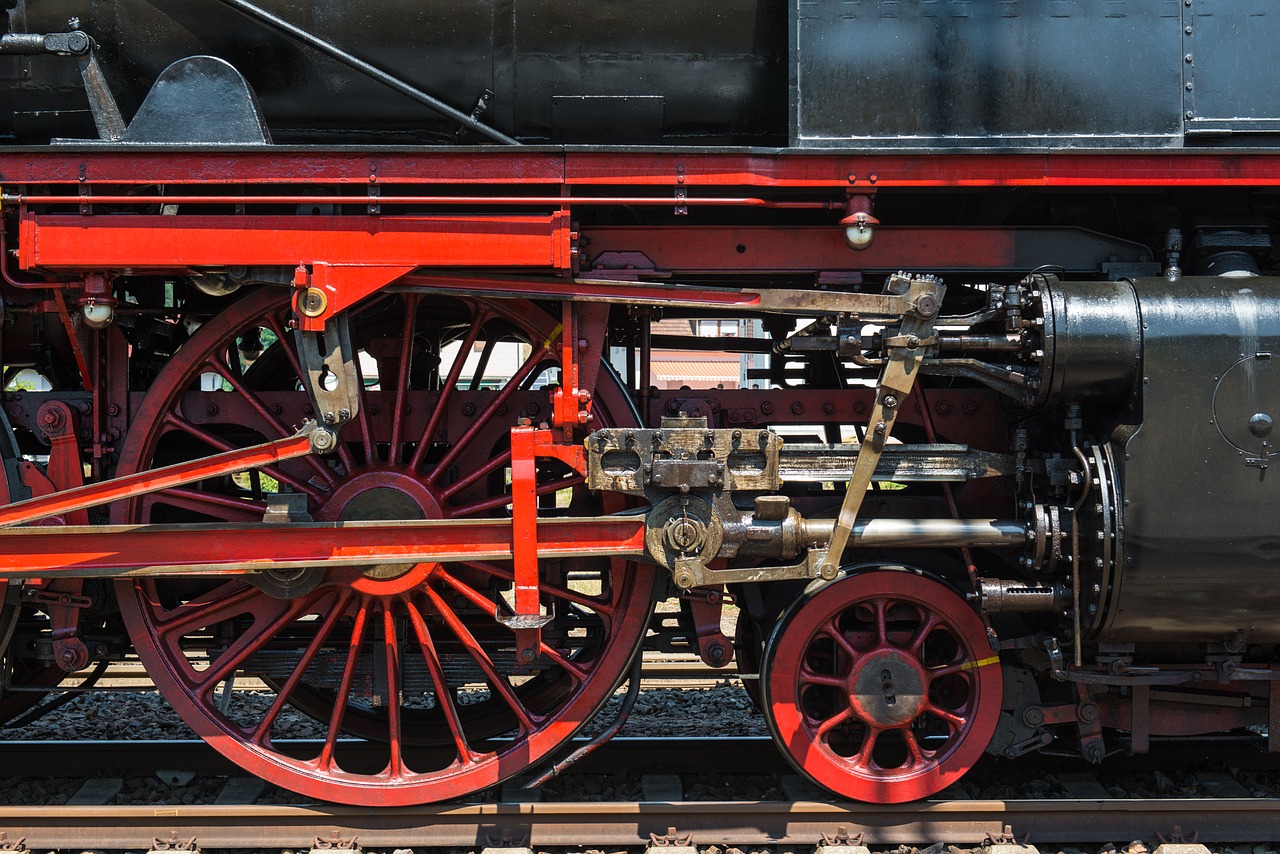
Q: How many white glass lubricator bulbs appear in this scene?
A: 2